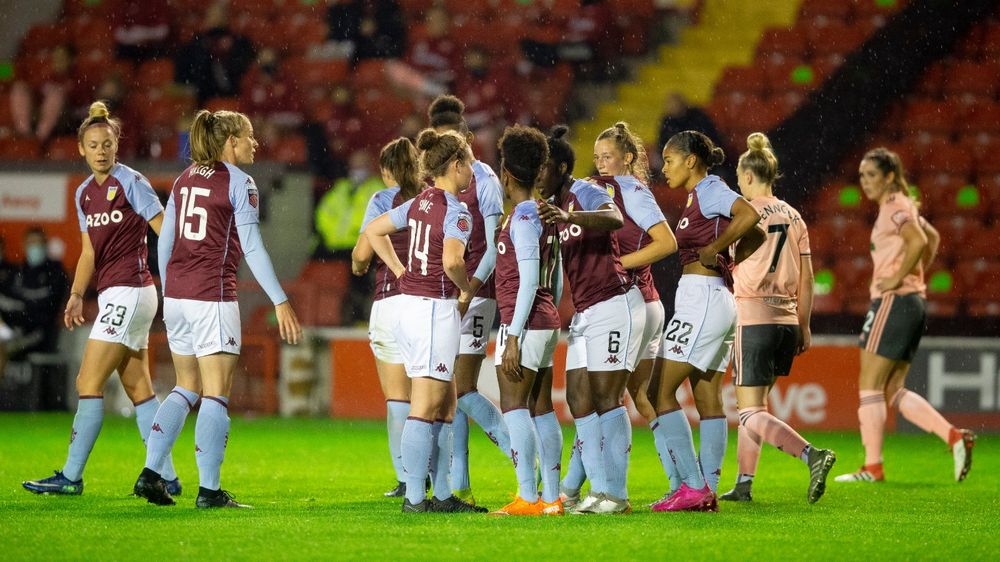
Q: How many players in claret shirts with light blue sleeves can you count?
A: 9